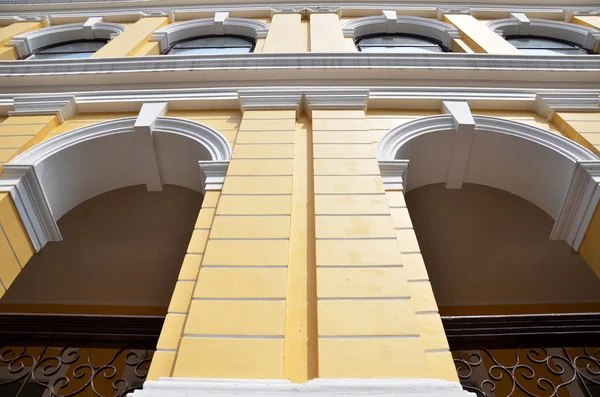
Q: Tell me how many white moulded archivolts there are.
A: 6